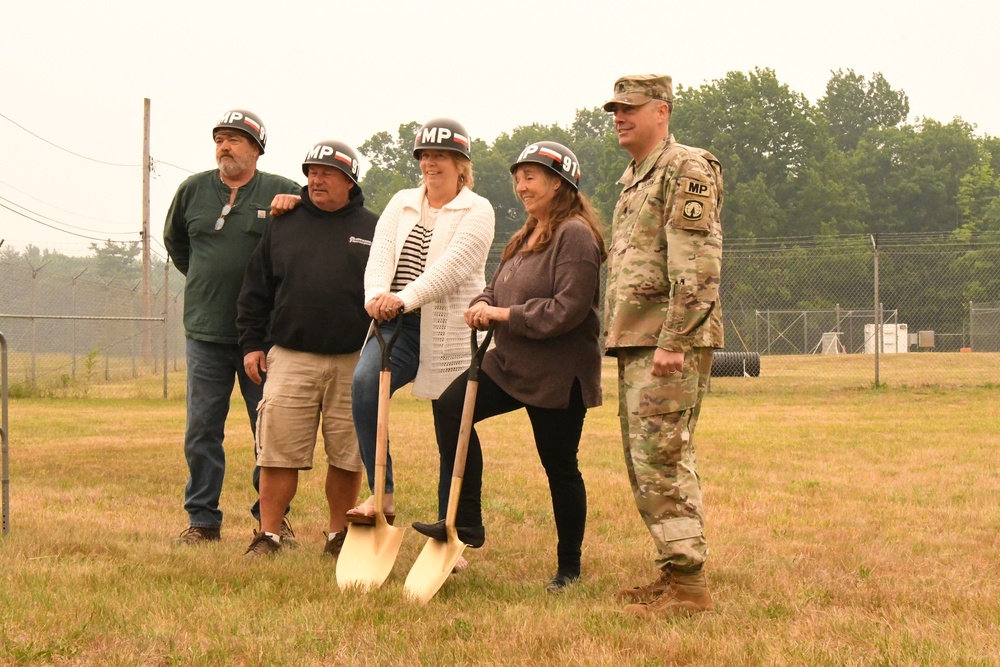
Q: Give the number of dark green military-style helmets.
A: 4